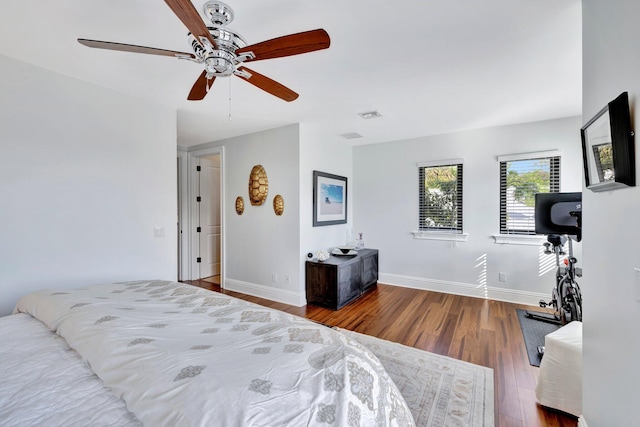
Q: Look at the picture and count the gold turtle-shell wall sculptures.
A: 3